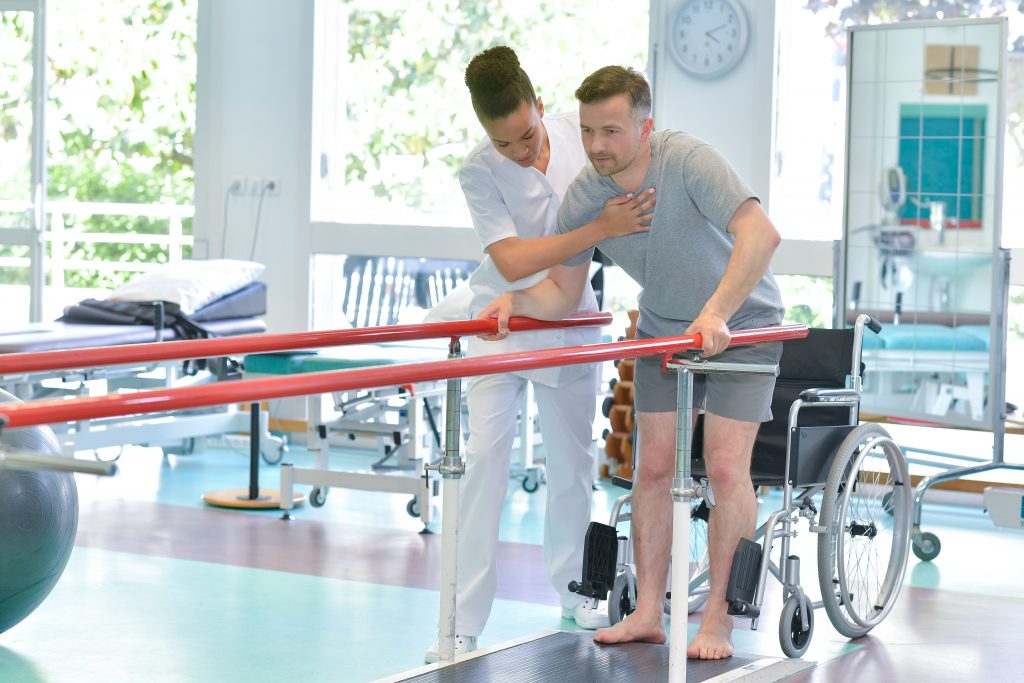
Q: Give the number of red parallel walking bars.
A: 2